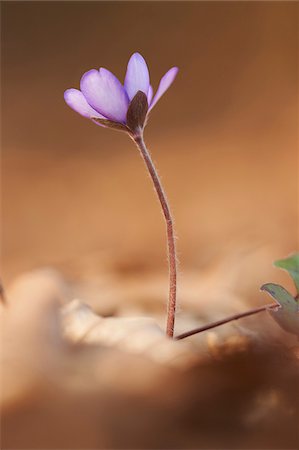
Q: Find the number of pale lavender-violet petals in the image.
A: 5